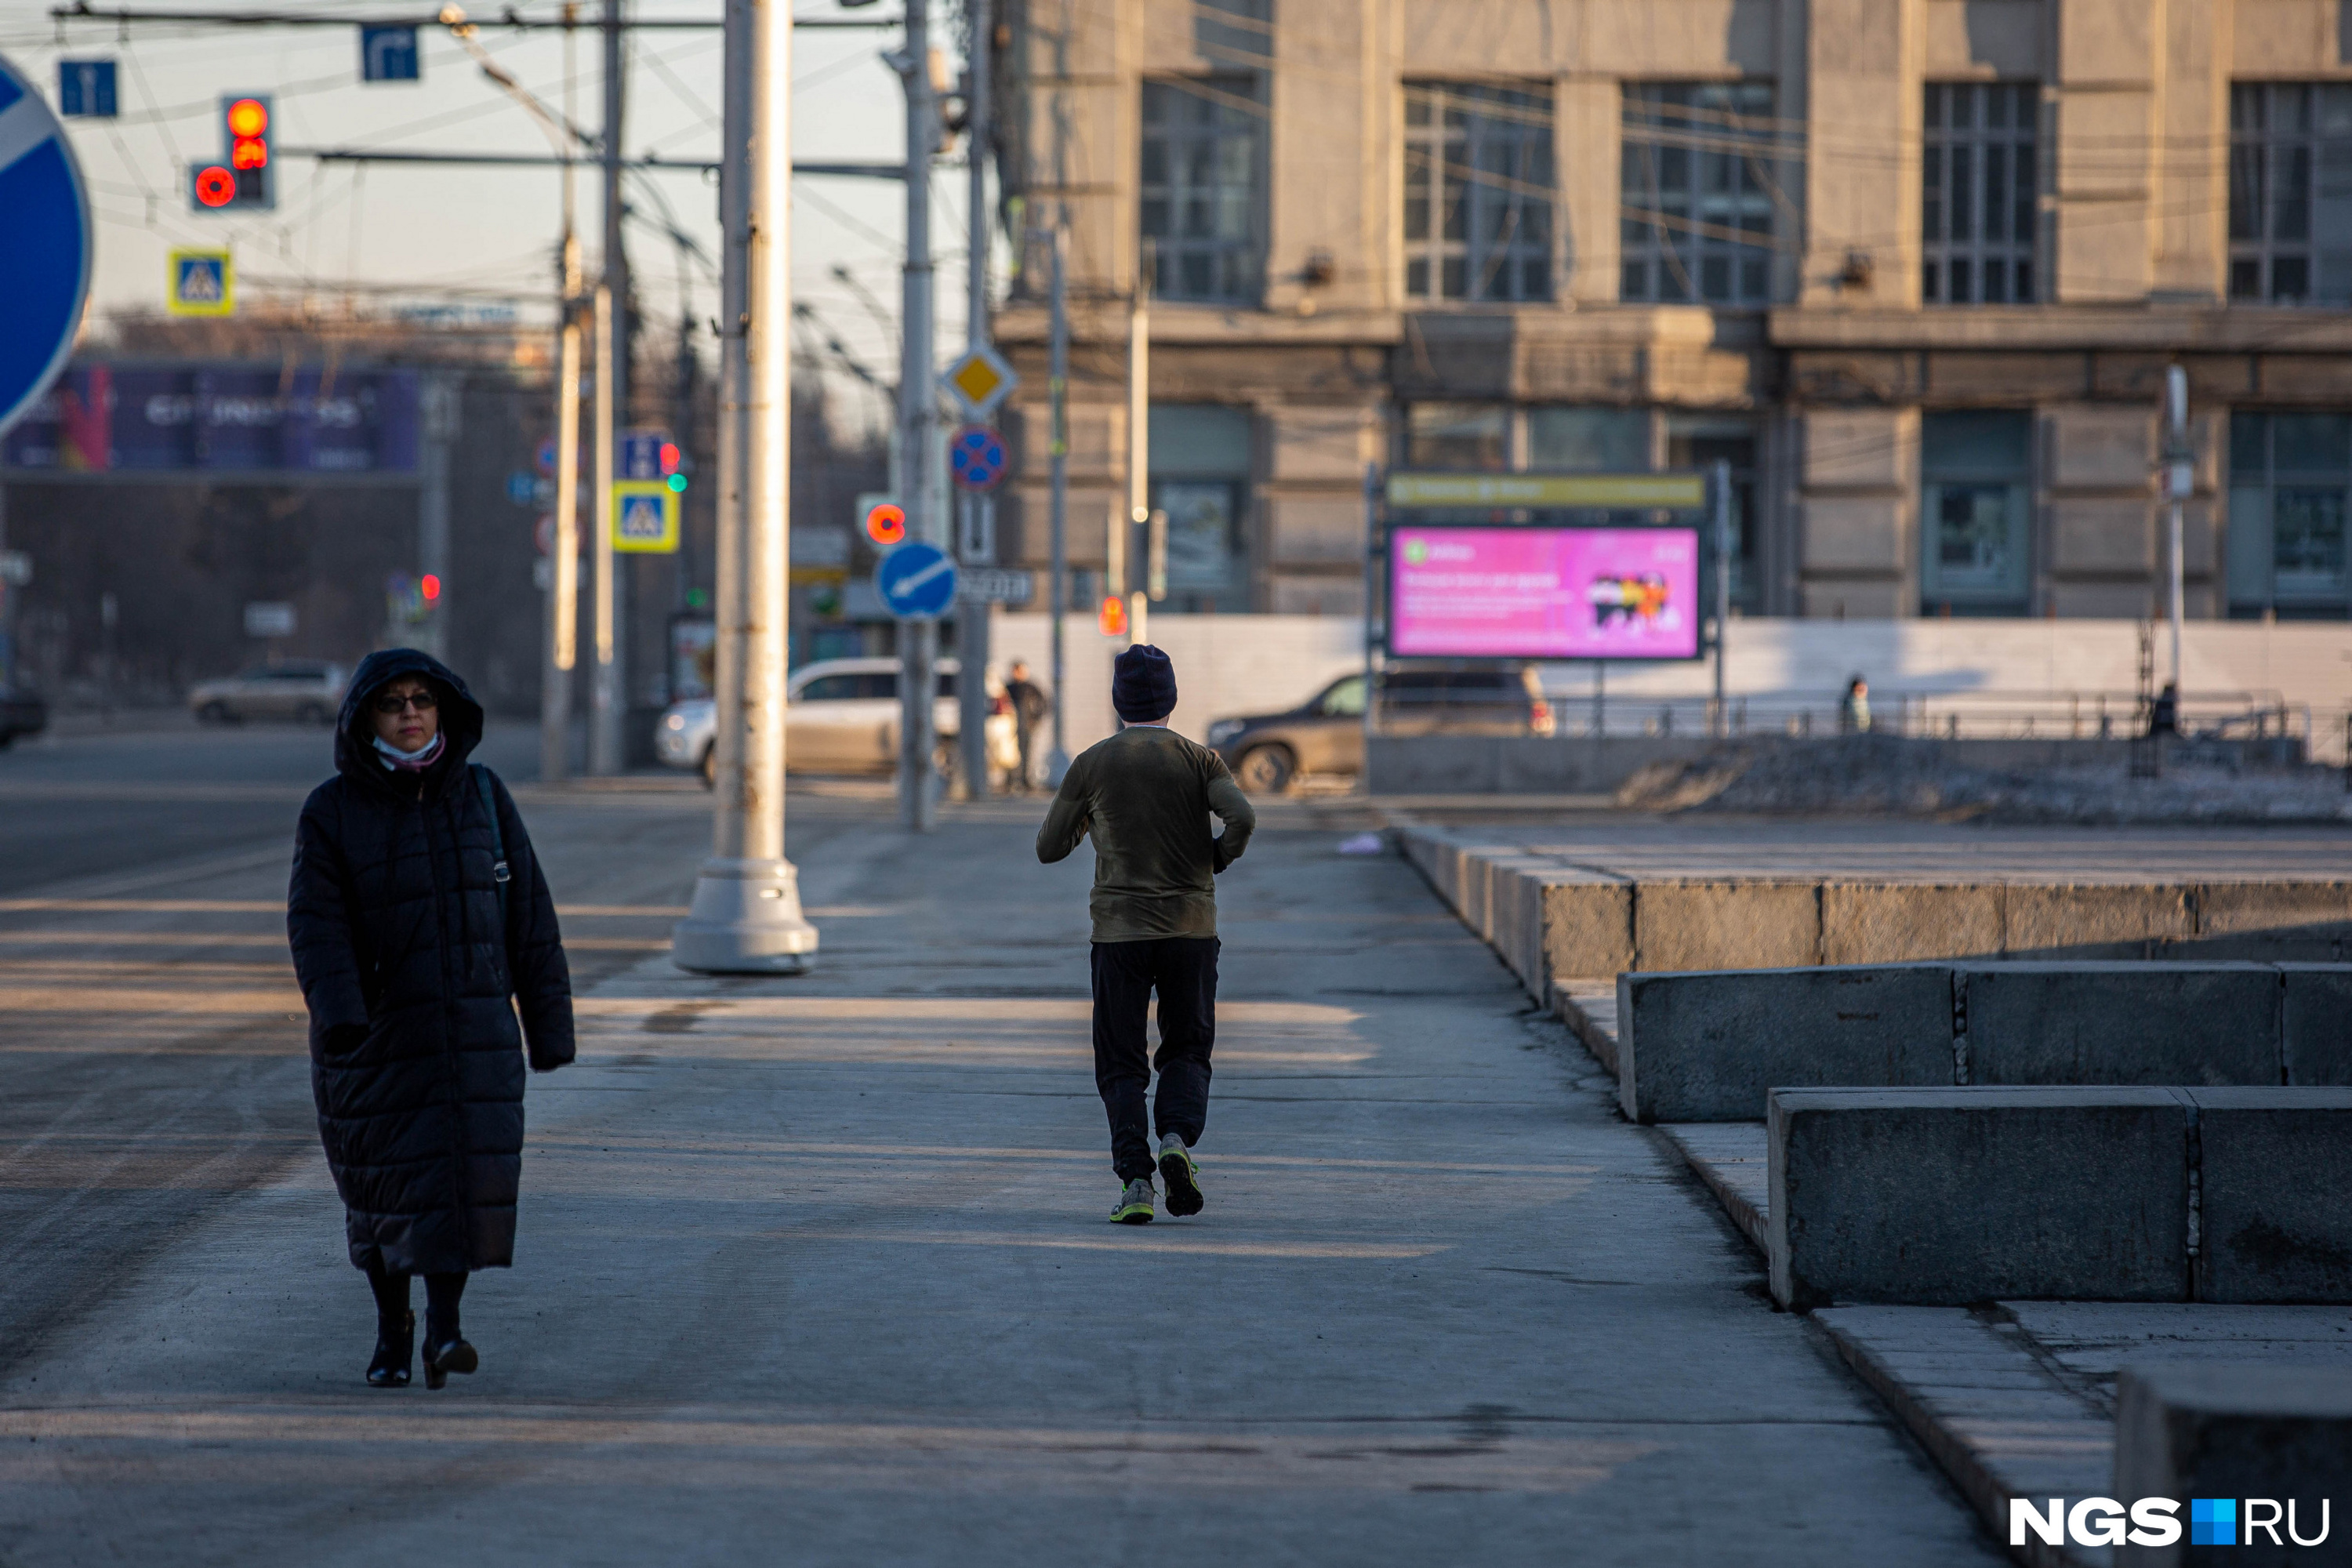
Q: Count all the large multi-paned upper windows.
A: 5